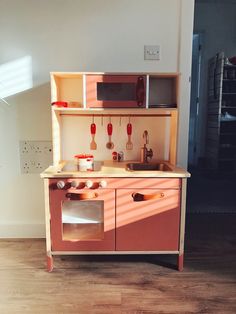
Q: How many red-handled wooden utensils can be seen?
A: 3